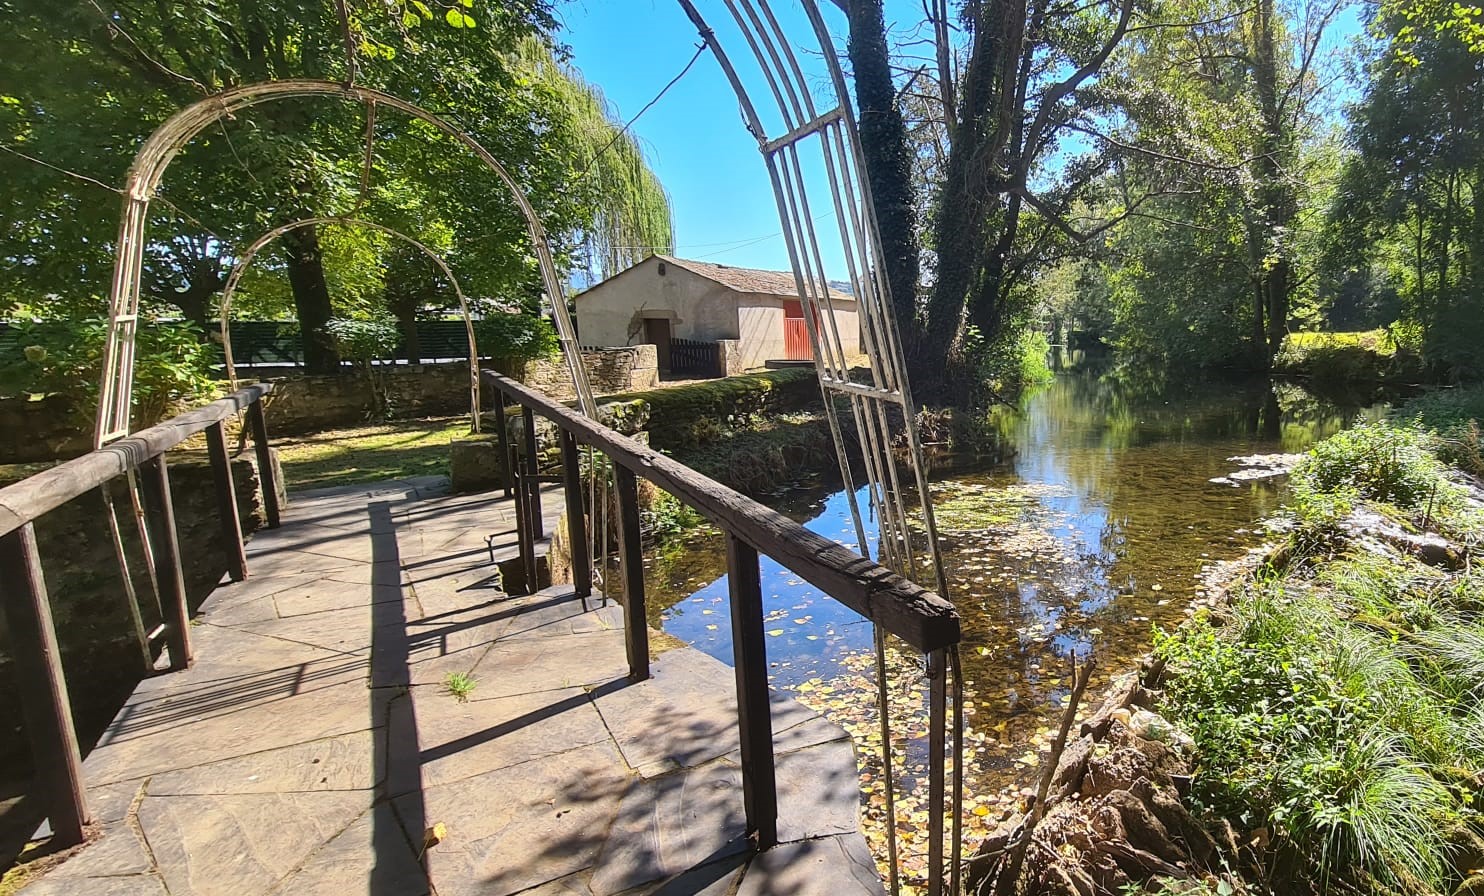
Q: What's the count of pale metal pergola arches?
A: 3